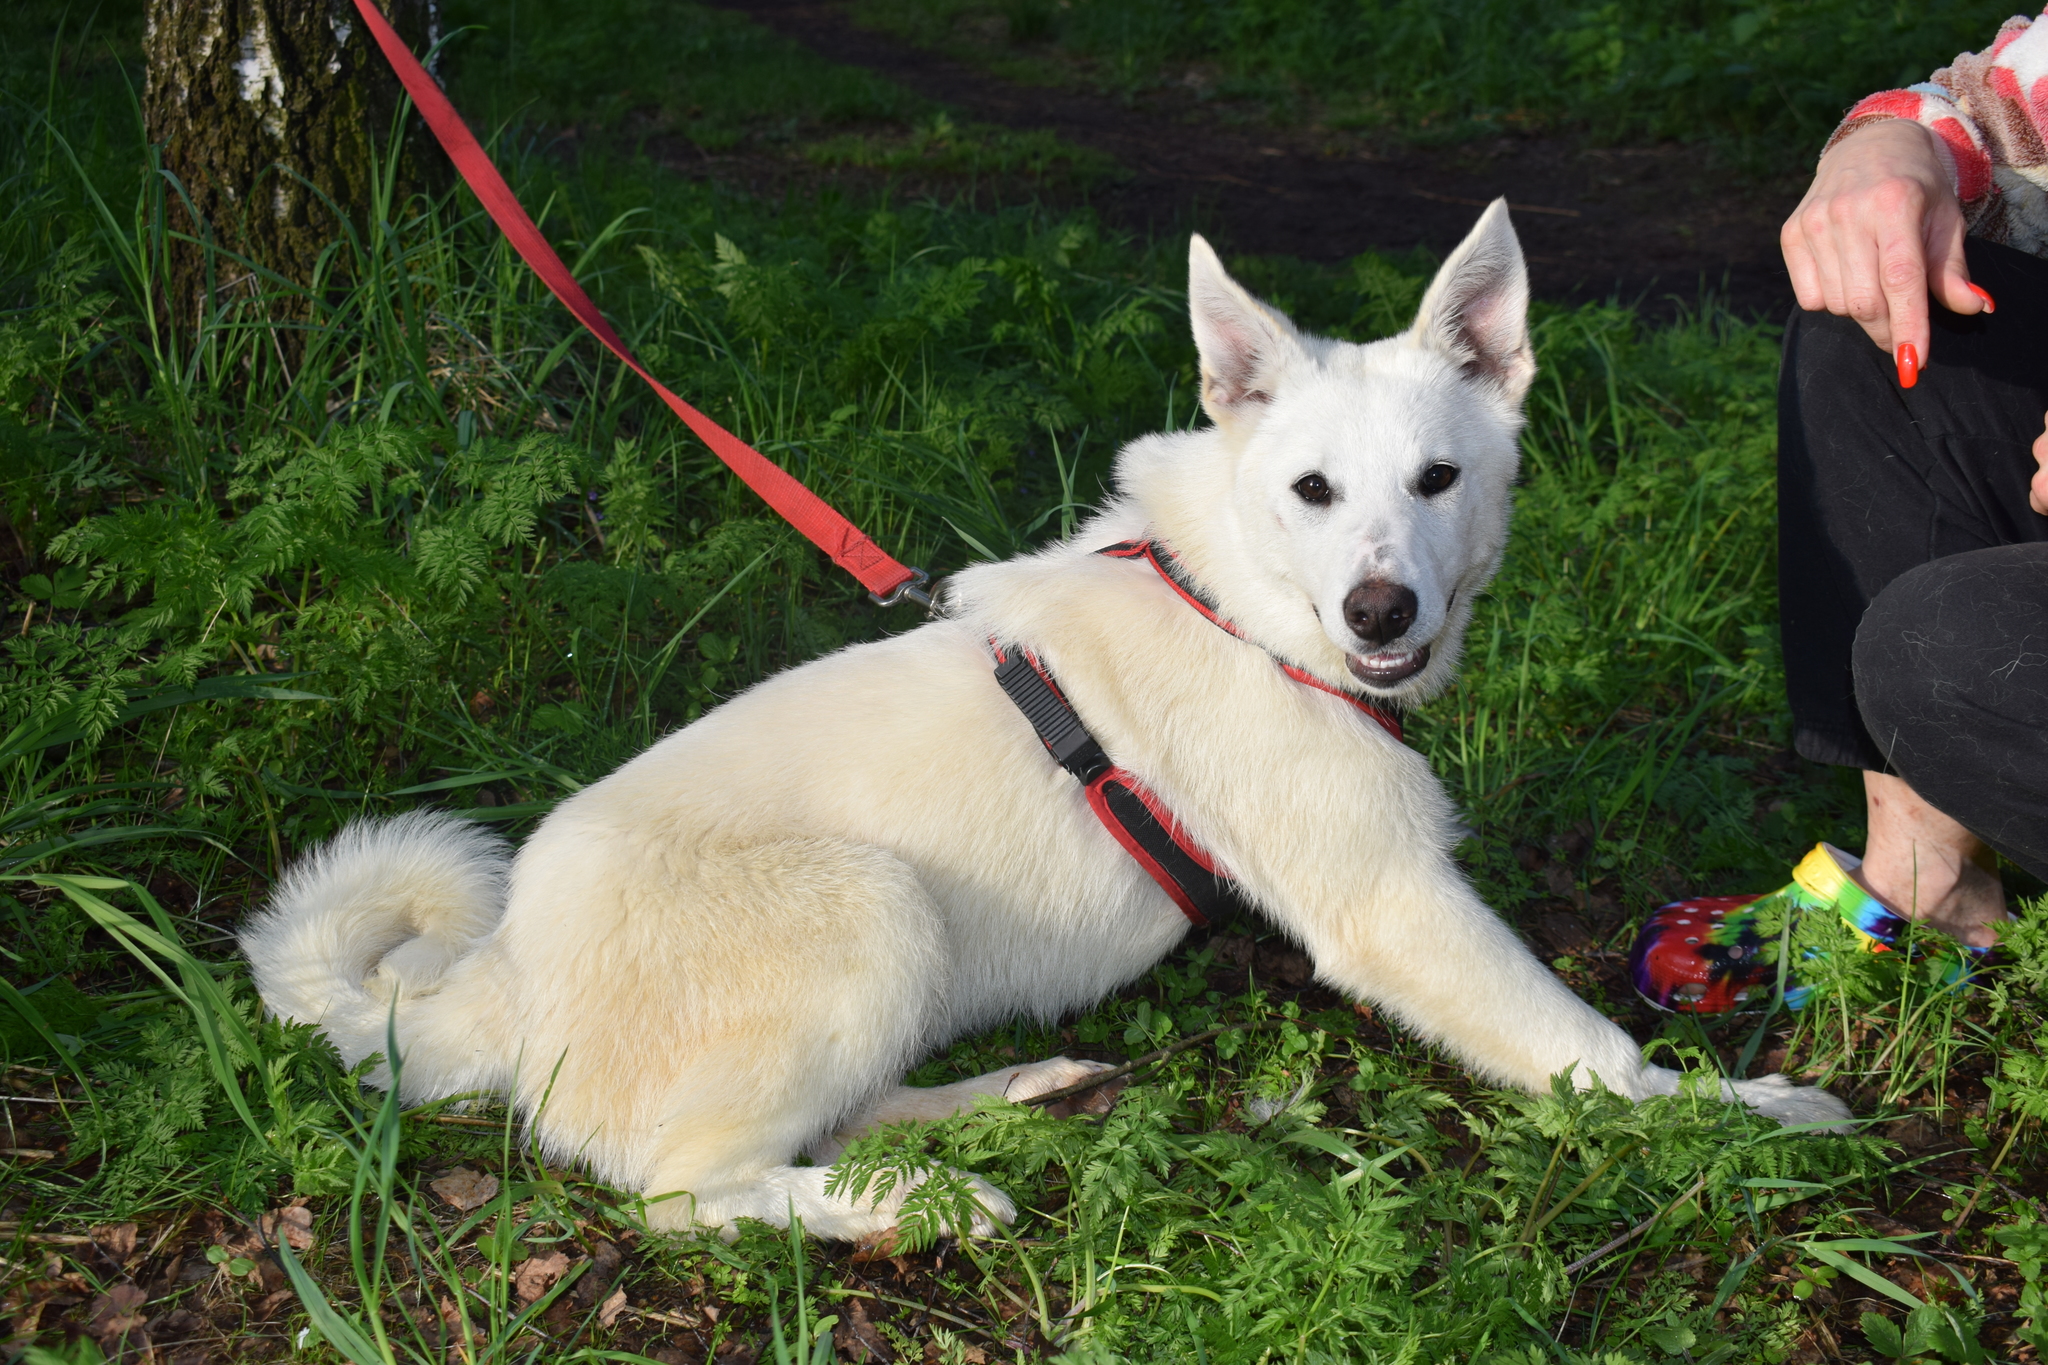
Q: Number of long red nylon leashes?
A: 1